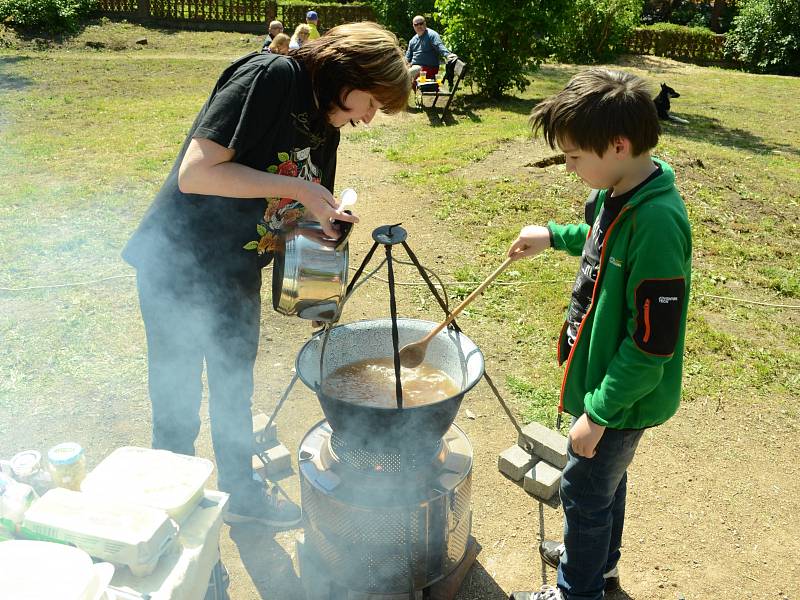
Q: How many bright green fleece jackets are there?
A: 1